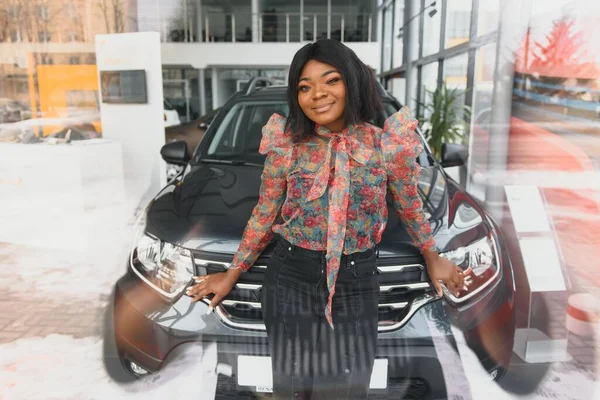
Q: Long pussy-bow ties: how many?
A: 1